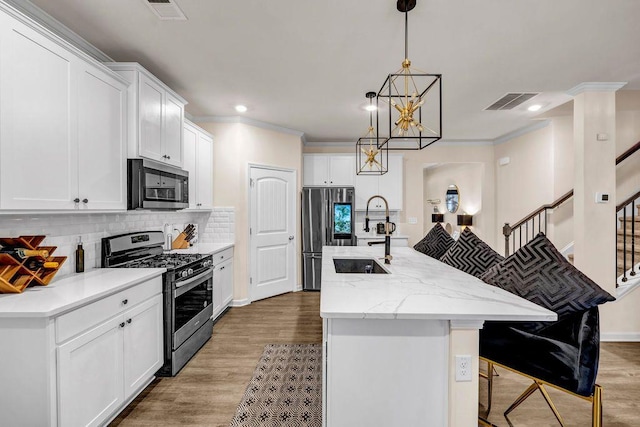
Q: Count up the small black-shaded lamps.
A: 2